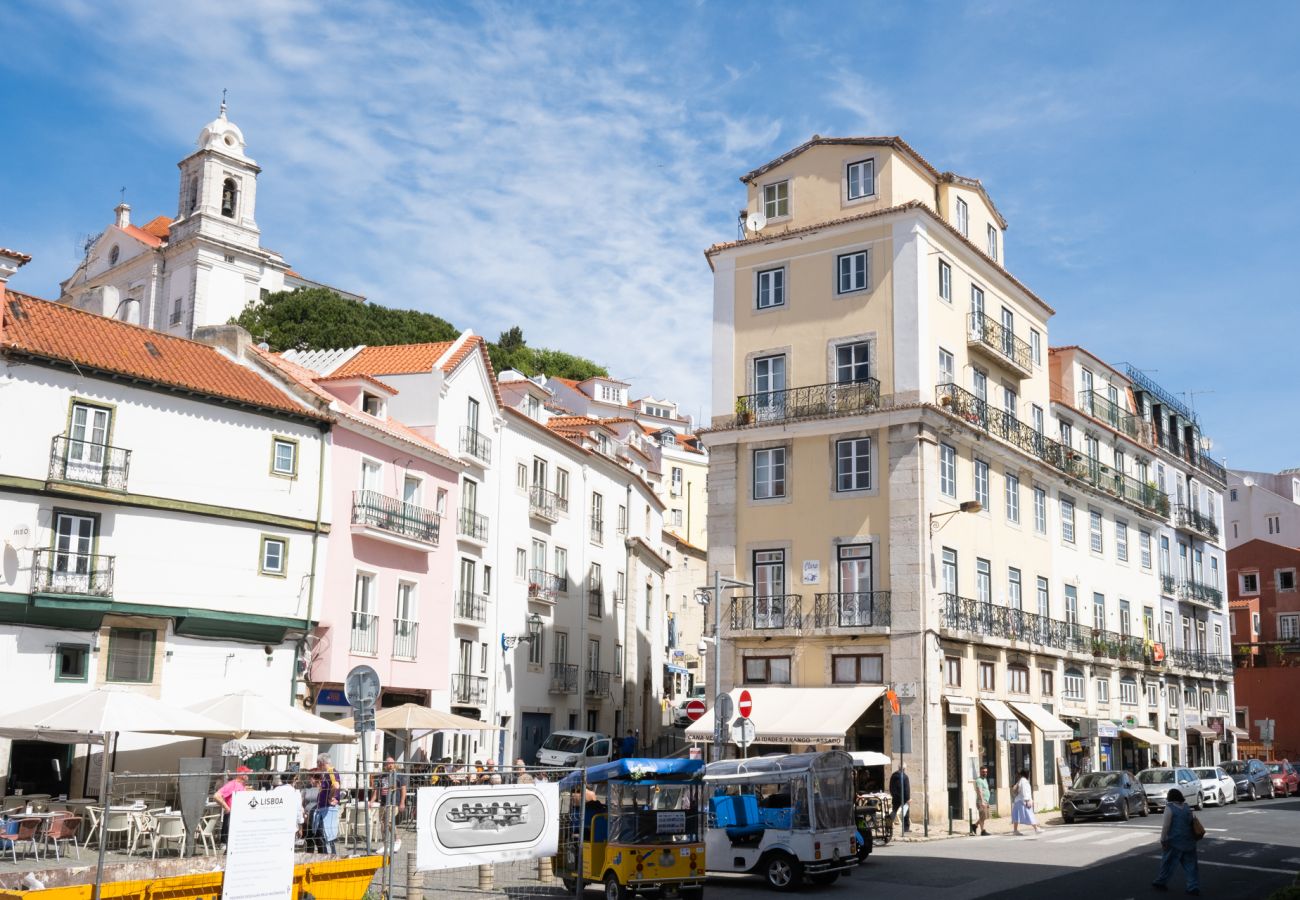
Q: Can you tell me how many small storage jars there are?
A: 0